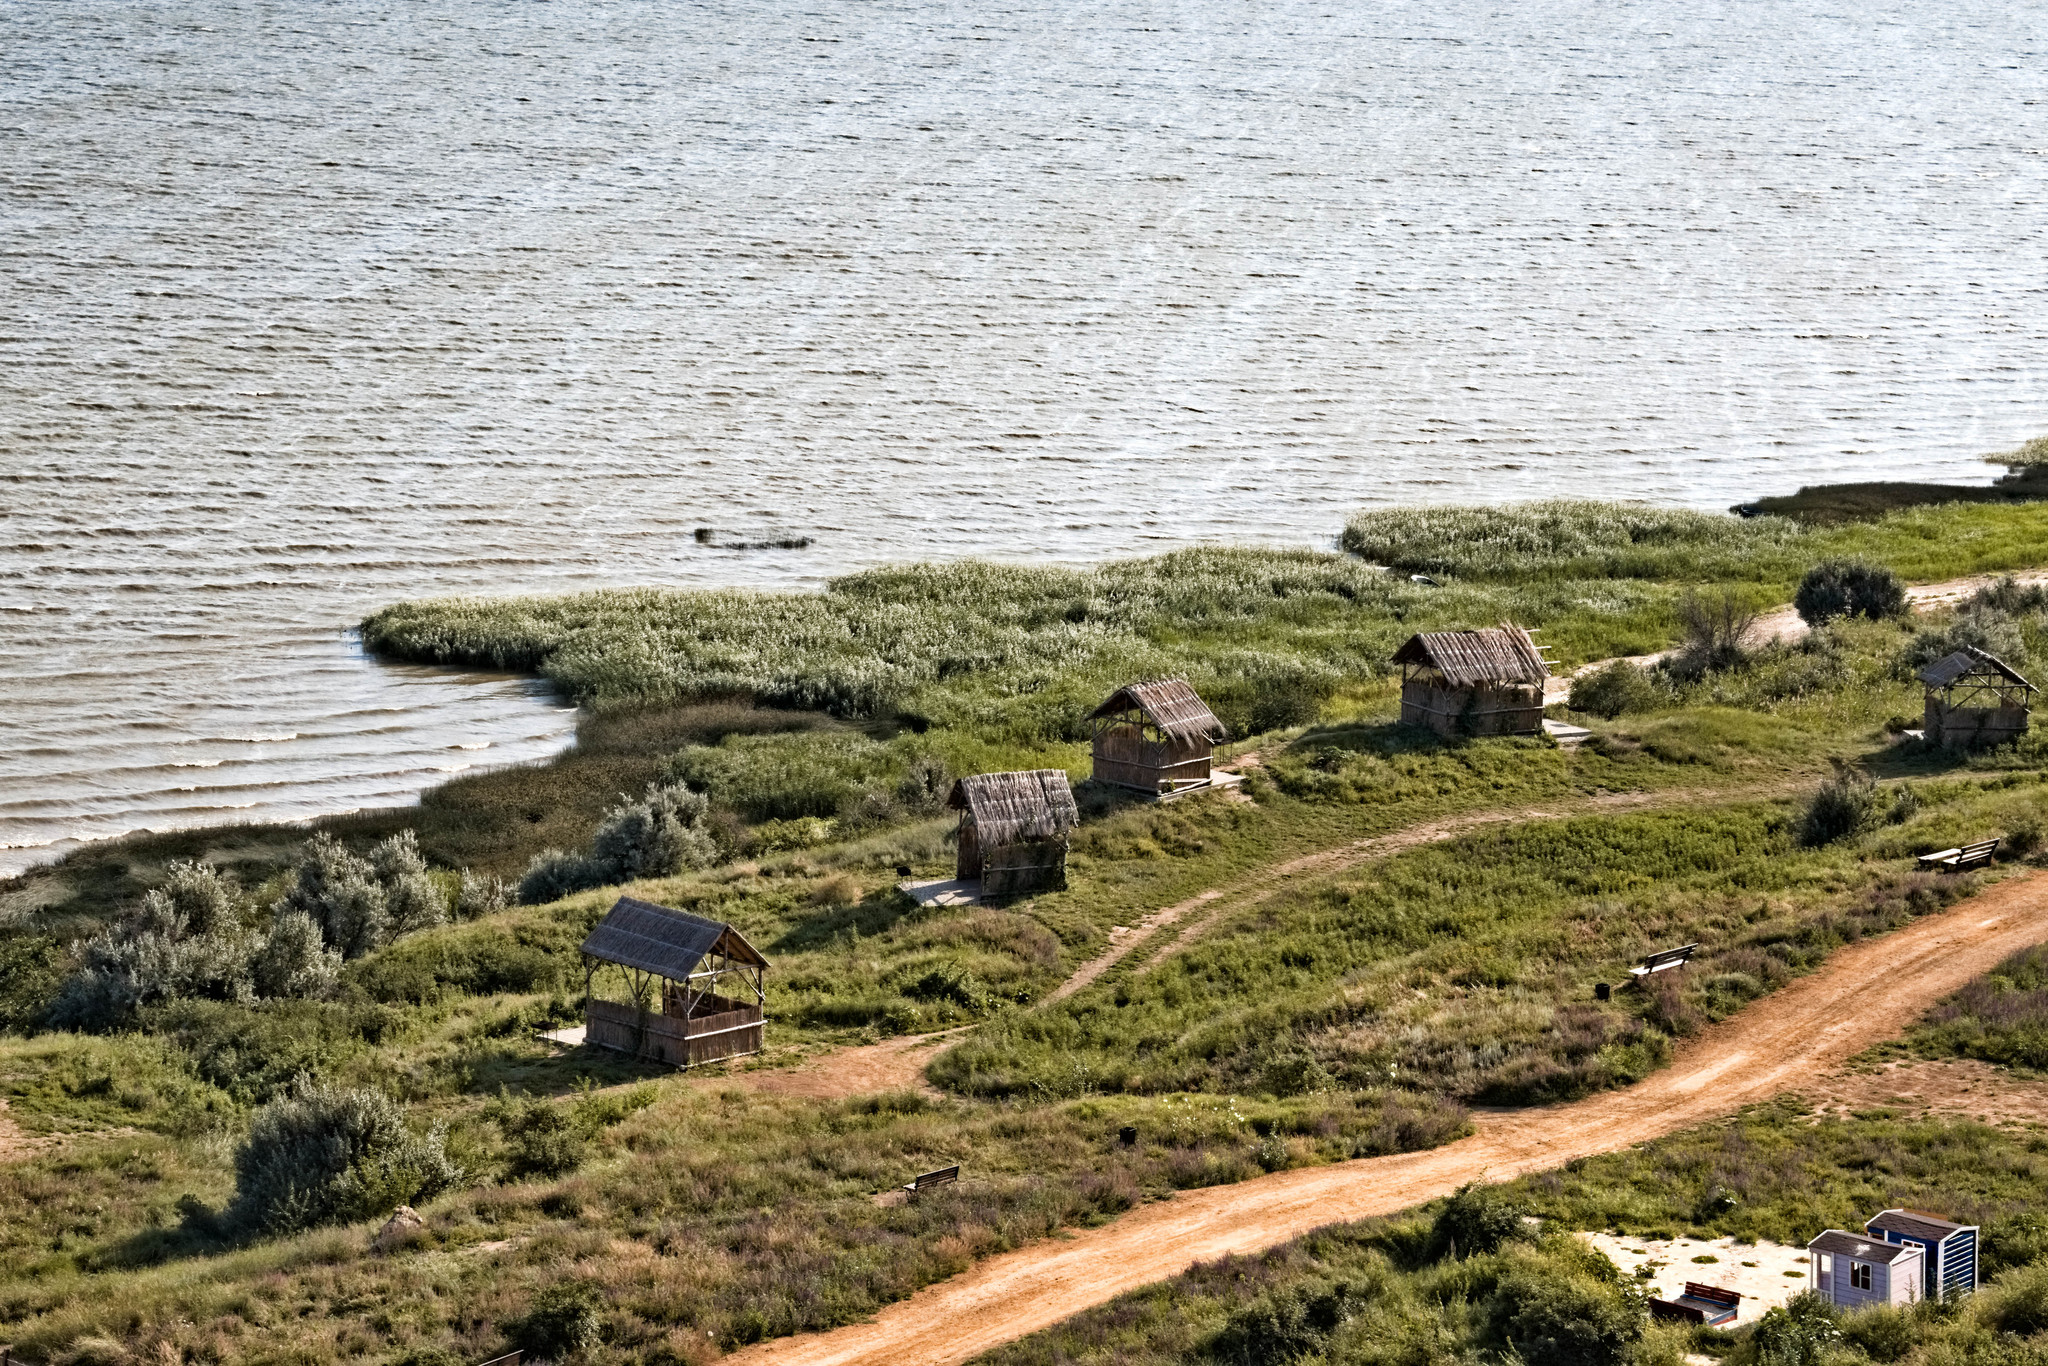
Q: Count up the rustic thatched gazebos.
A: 5